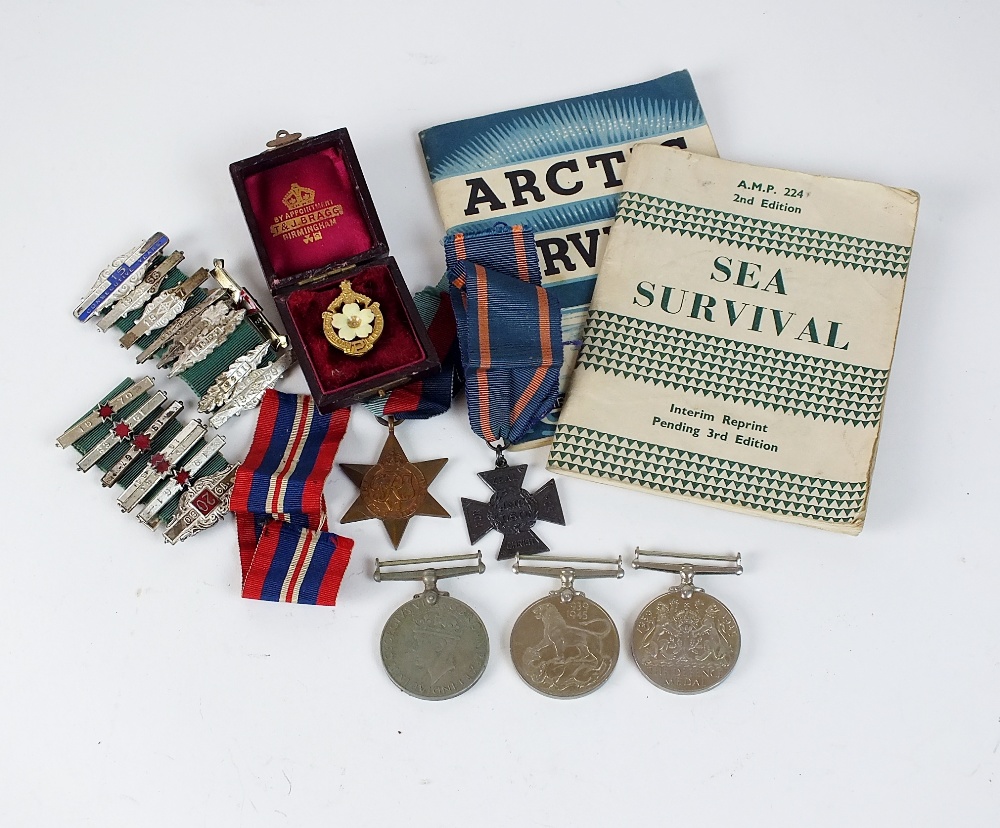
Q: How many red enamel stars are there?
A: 6